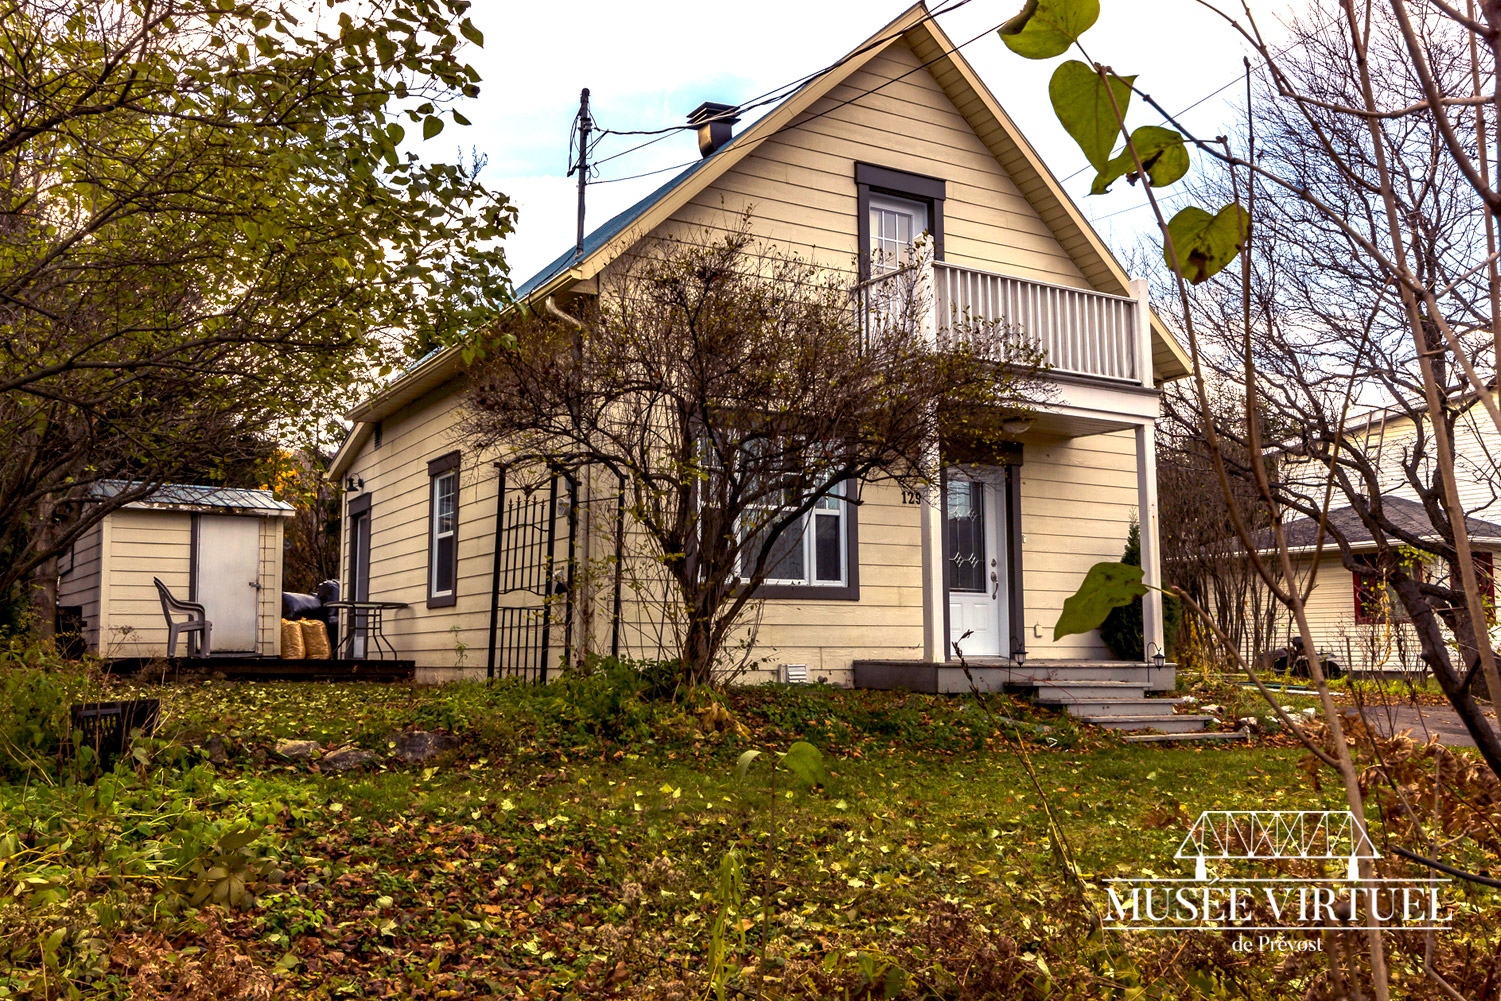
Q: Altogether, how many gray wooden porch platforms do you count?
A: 1